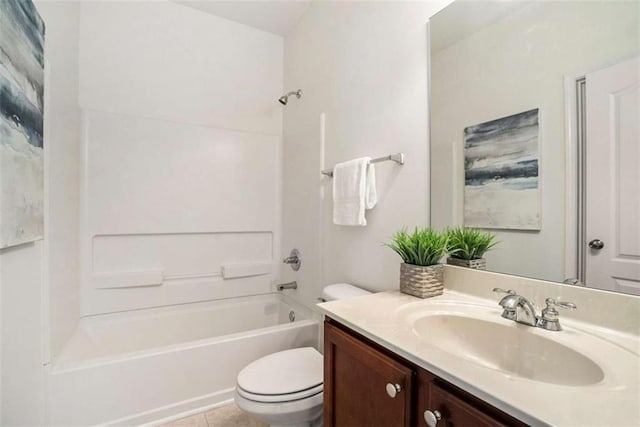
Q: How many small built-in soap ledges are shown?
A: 2